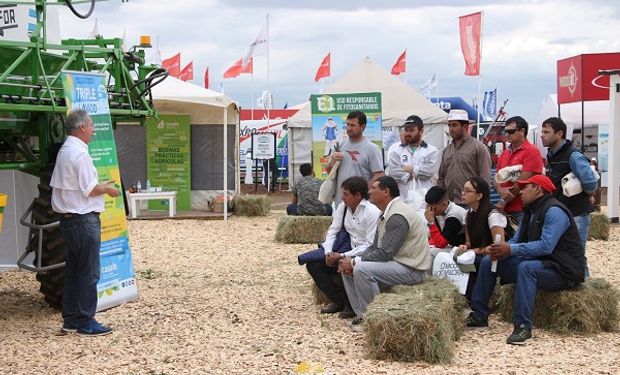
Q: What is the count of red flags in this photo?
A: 7